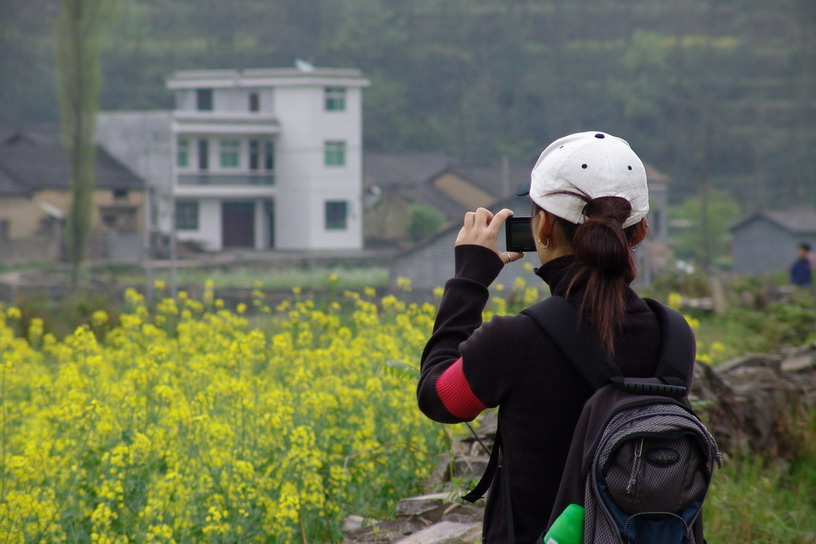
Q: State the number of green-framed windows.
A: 6